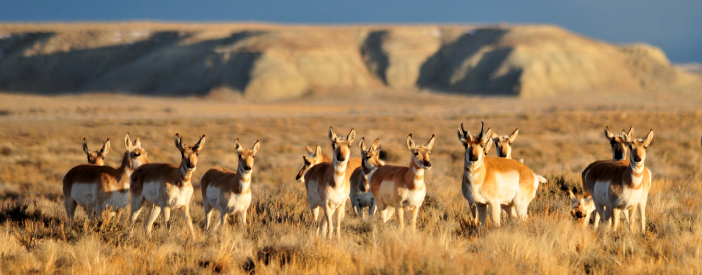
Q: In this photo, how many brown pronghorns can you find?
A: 13